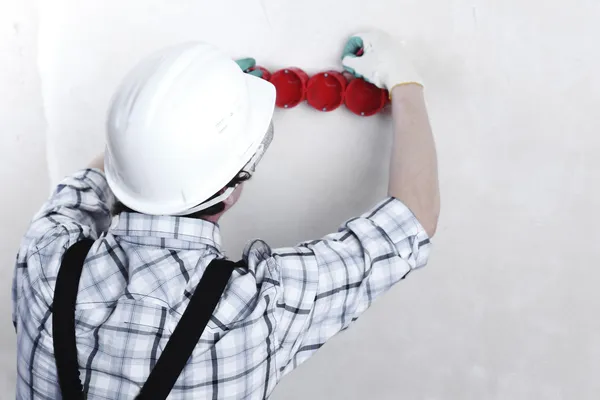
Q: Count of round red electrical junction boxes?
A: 4